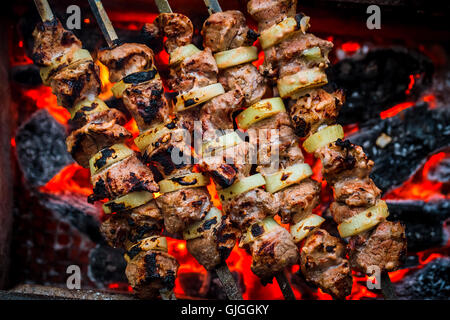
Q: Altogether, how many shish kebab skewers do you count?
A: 5